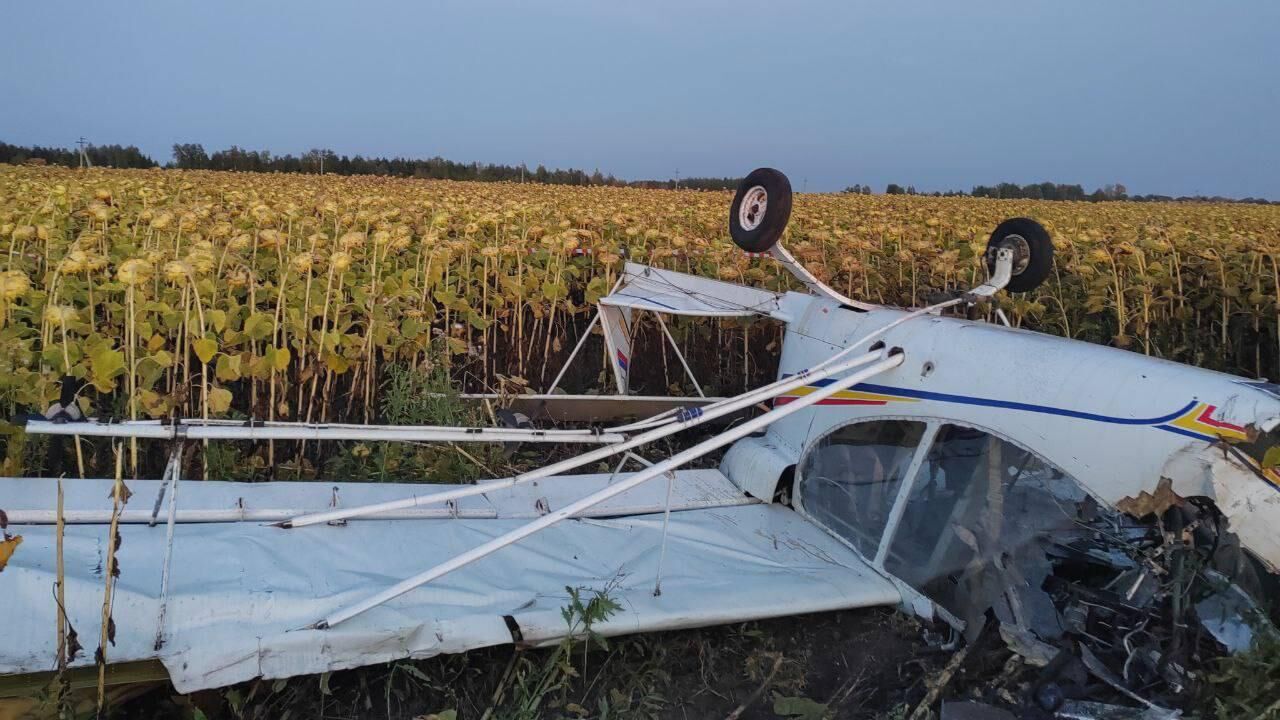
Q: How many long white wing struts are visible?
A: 2